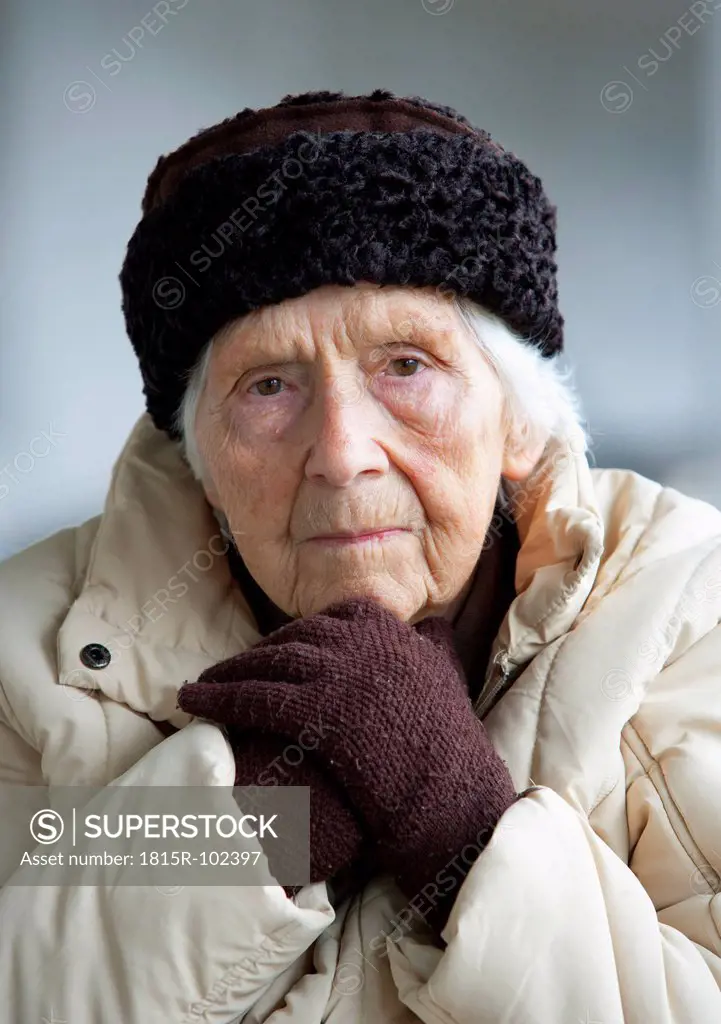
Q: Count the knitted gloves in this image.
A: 2